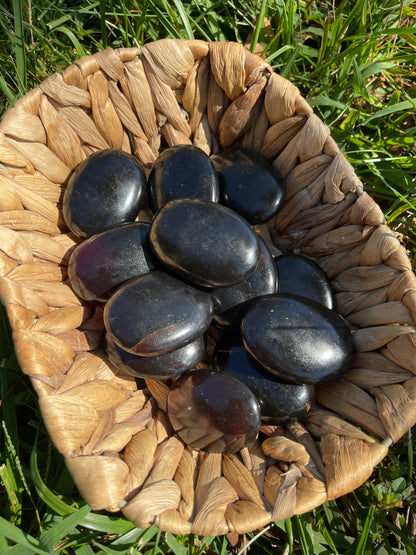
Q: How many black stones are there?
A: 12